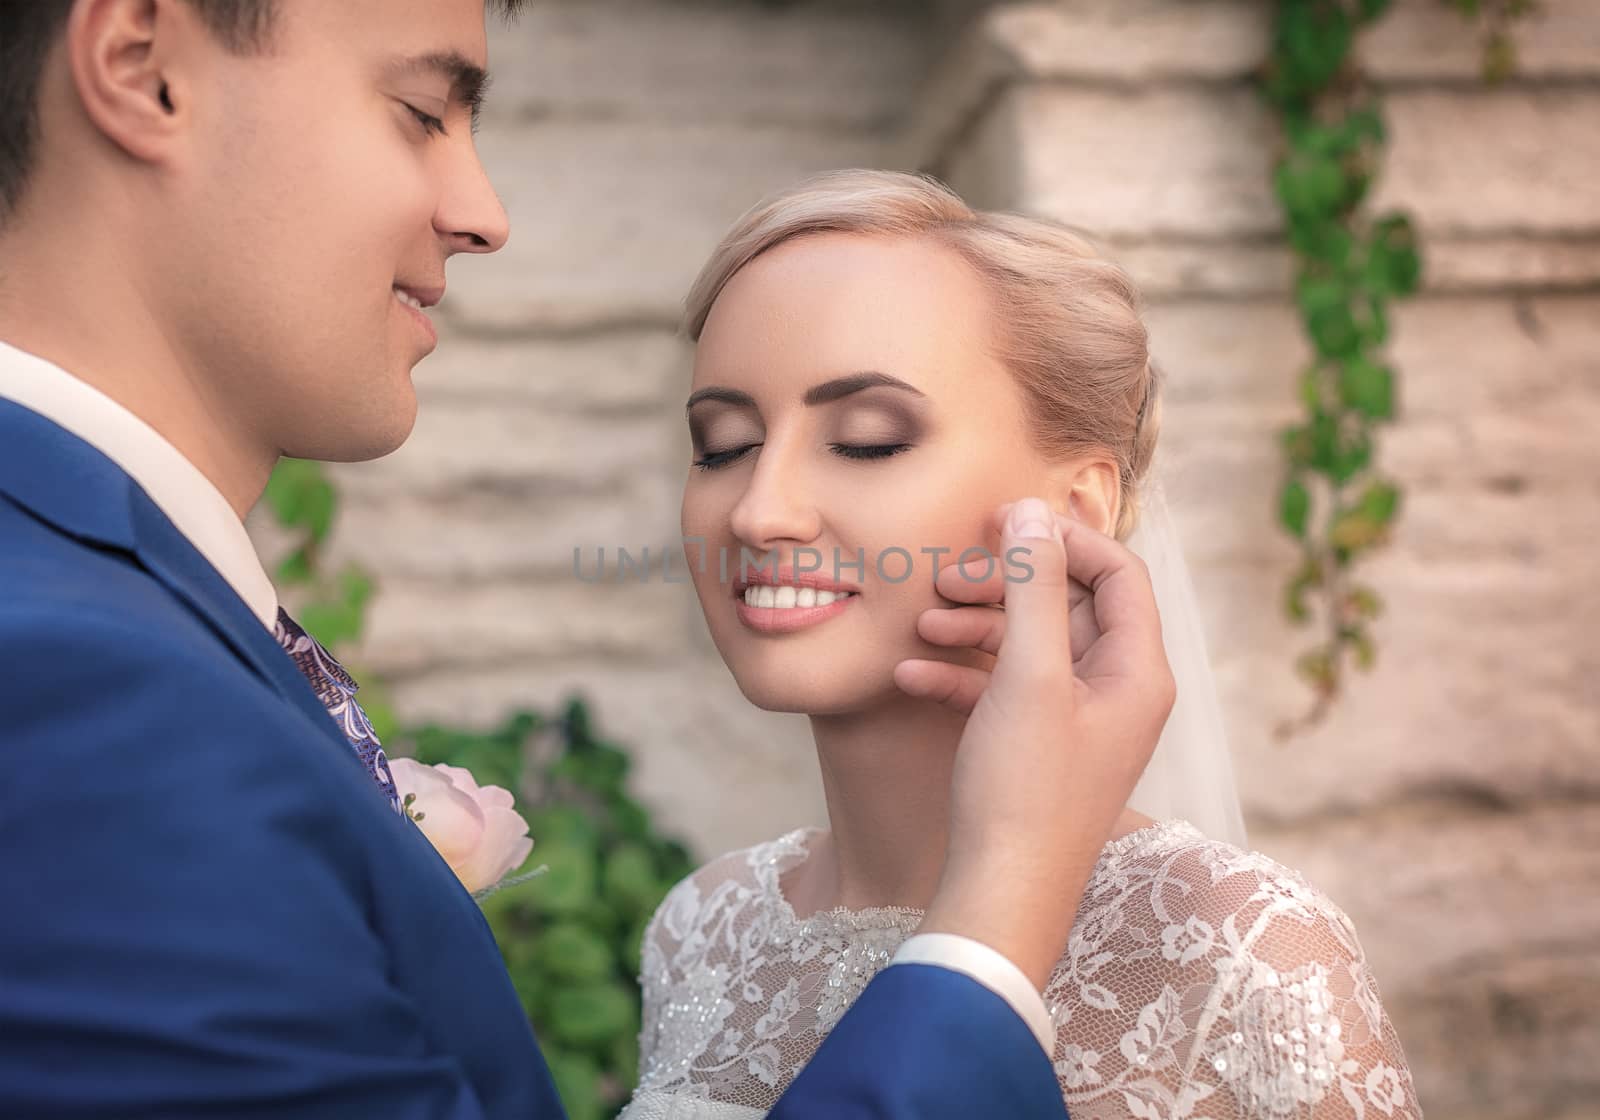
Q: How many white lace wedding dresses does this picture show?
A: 1